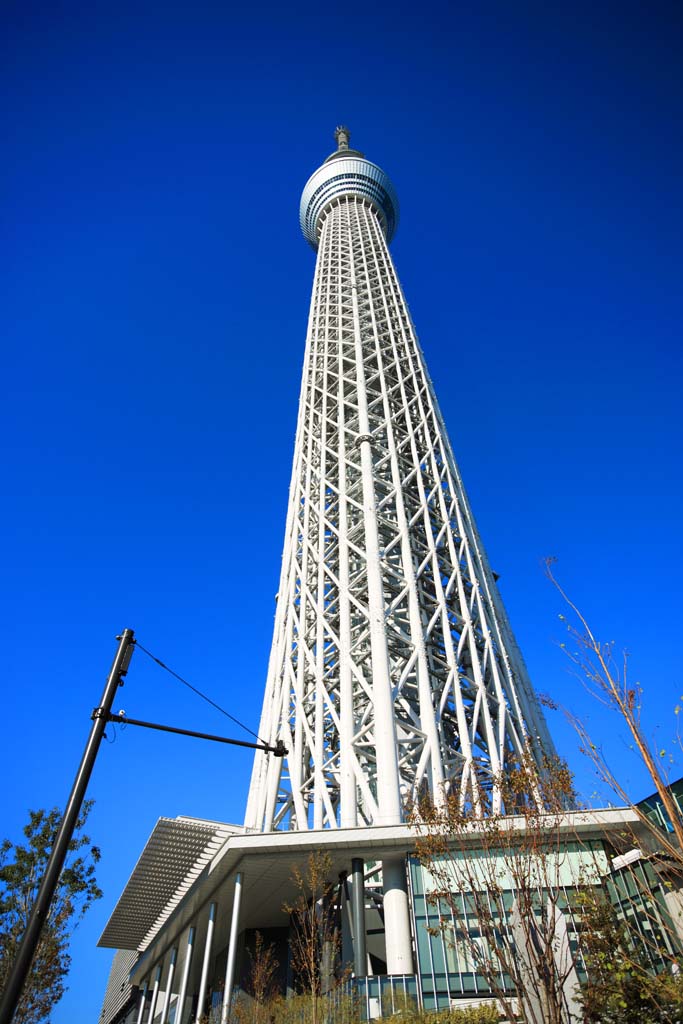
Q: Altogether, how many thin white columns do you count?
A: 6